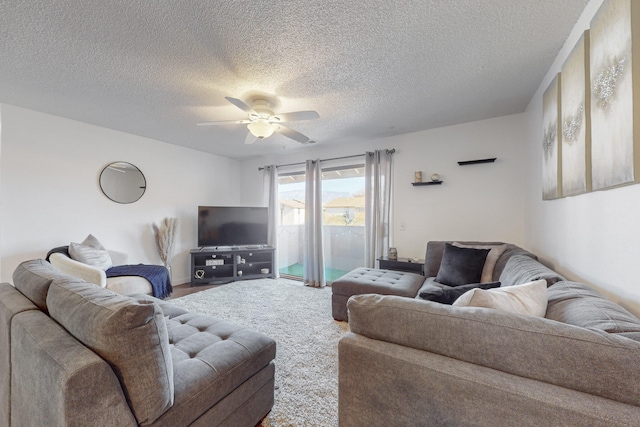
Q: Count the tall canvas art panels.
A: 3